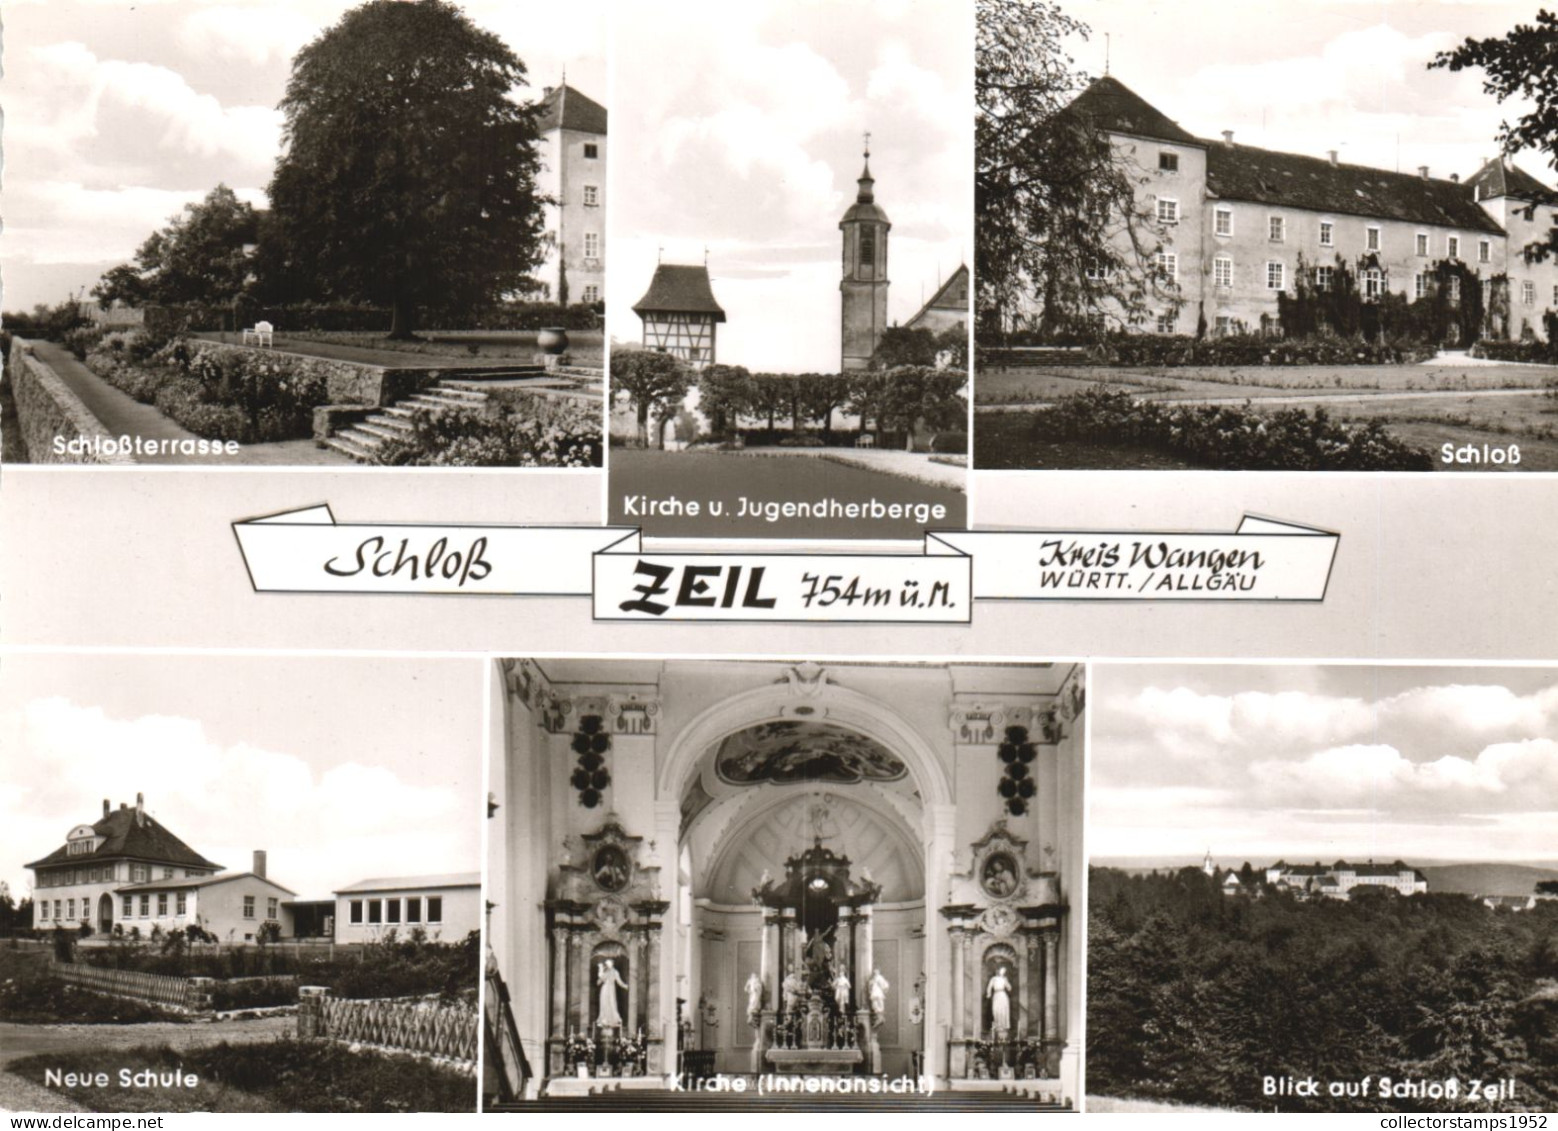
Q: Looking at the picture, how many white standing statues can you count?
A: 6